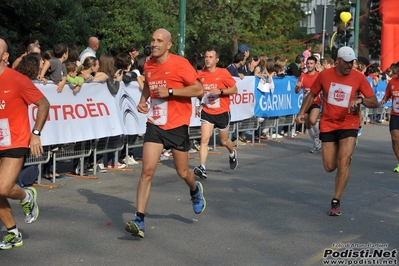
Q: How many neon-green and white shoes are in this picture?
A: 2